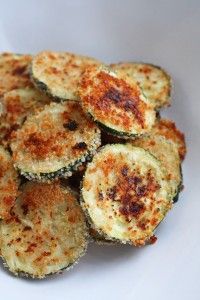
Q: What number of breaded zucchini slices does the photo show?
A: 11